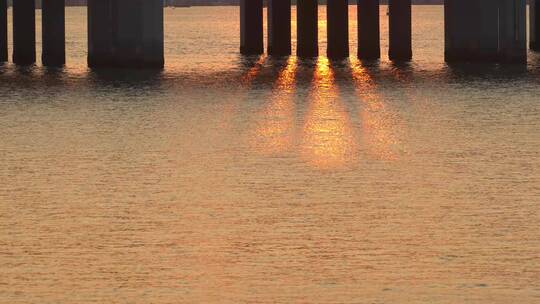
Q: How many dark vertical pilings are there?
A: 12